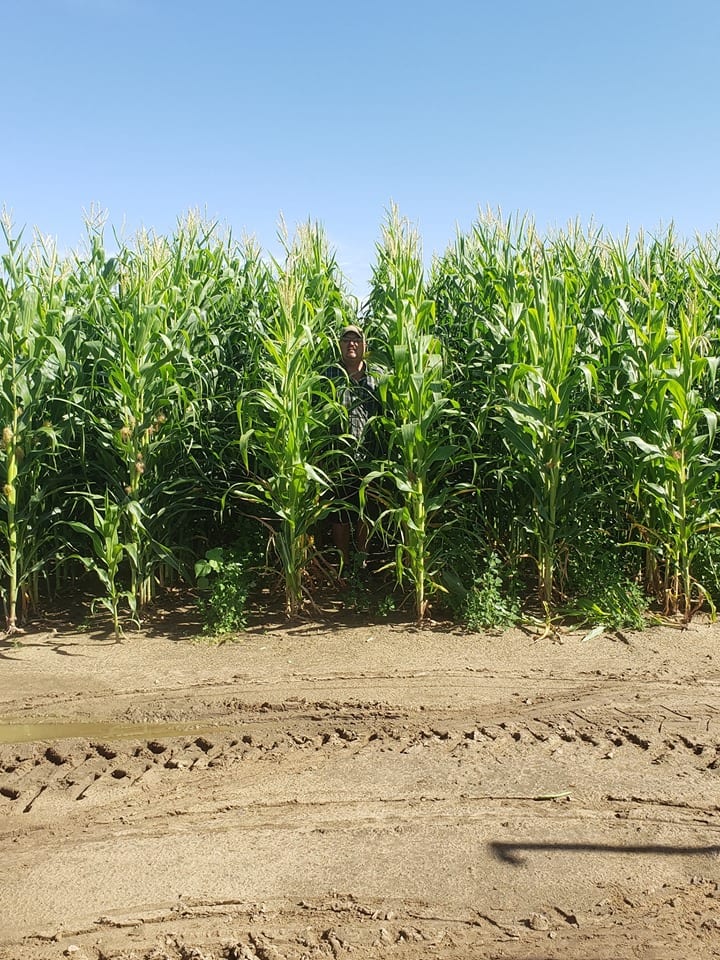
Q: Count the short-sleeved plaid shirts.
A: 1